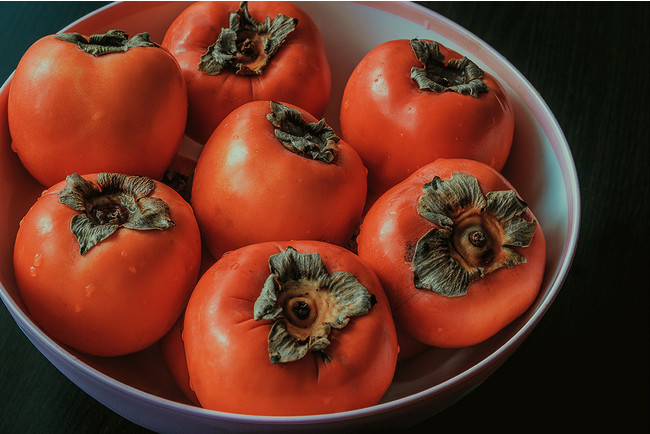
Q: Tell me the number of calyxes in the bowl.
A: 7